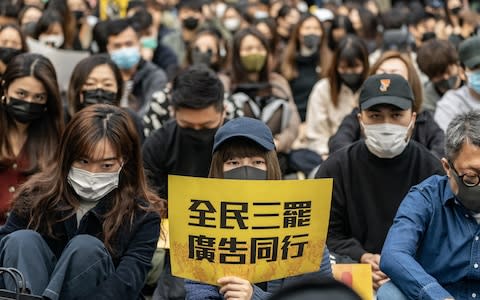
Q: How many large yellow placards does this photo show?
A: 1